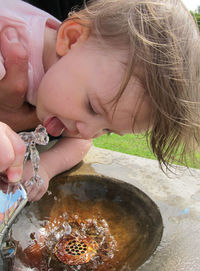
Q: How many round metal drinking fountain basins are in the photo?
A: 1